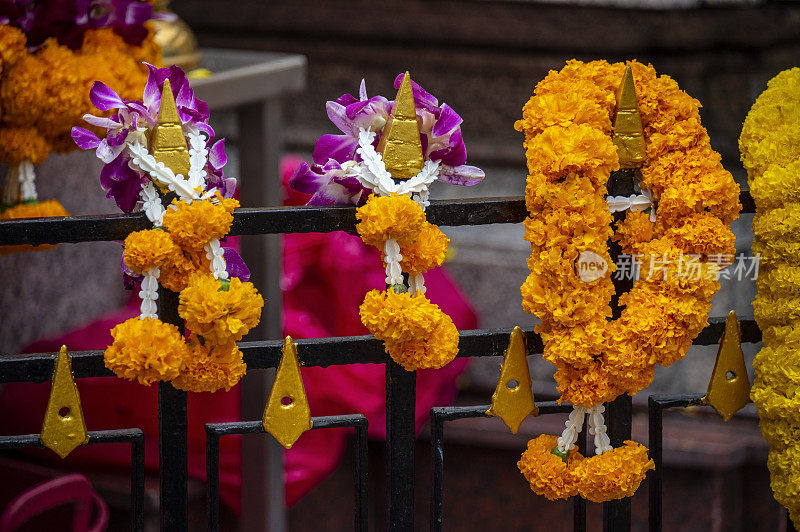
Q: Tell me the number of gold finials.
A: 7